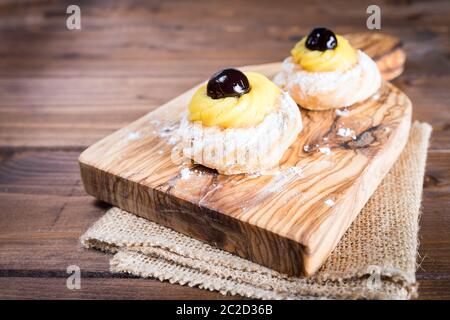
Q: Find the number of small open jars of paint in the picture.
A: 0